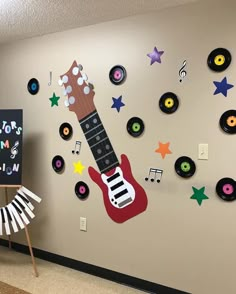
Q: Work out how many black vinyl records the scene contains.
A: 11